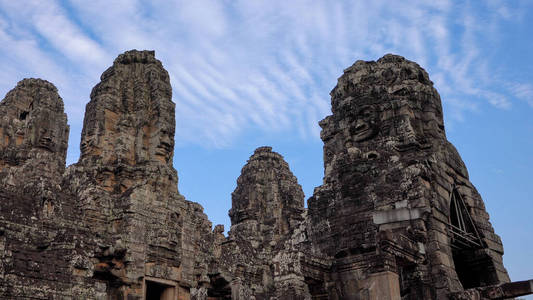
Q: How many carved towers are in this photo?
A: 4